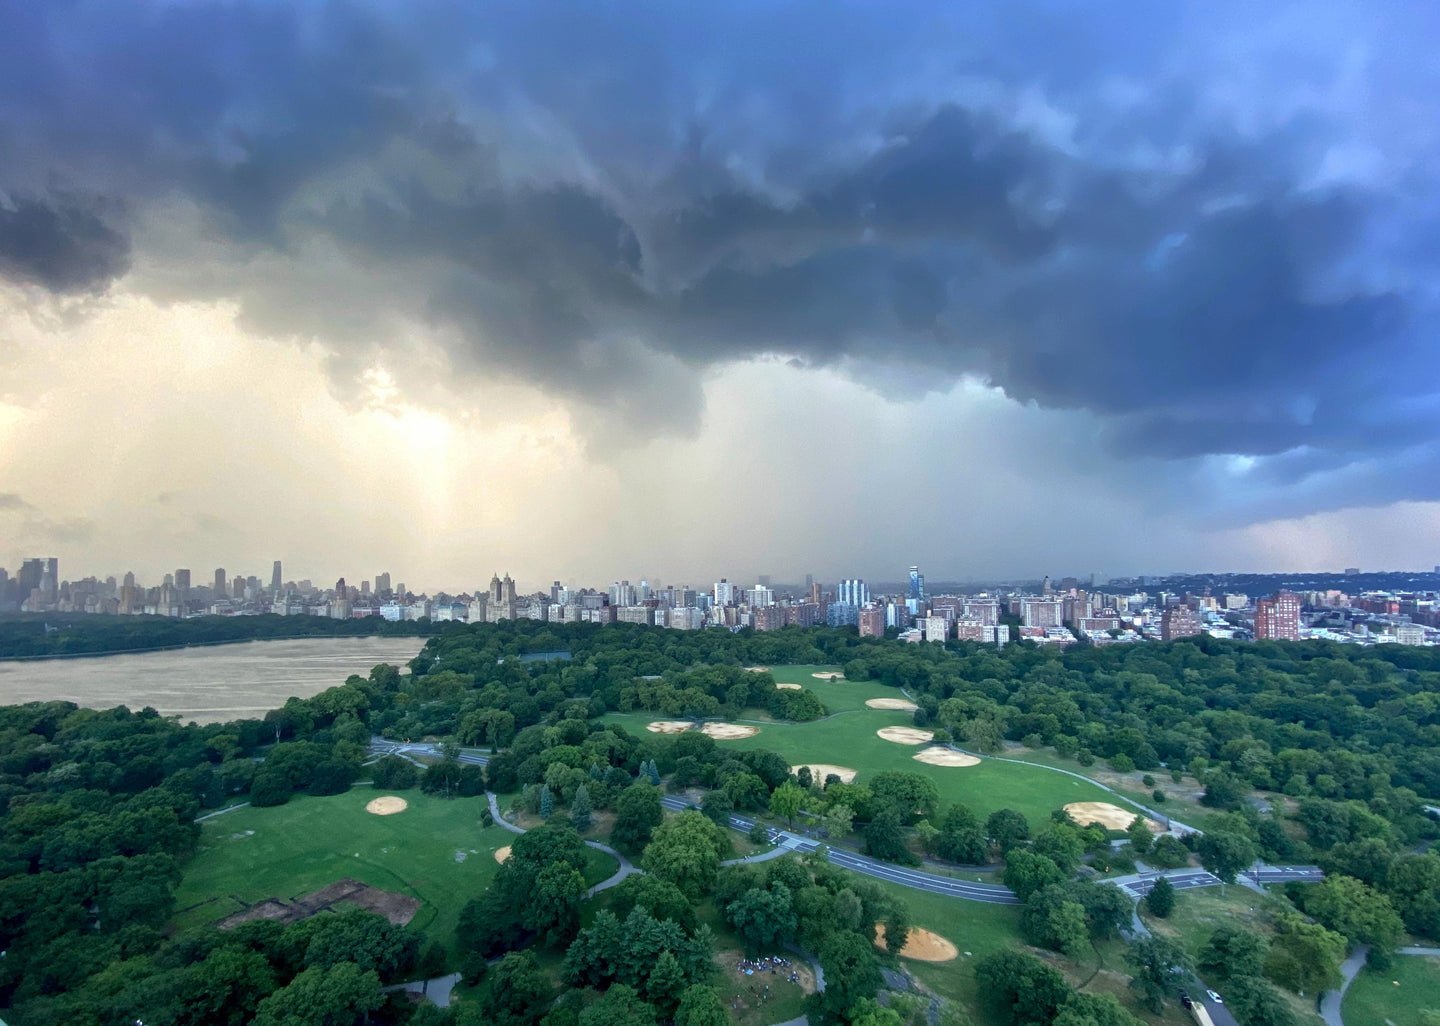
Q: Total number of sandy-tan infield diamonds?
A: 13